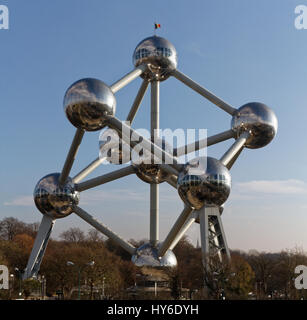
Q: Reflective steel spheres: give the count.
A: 8